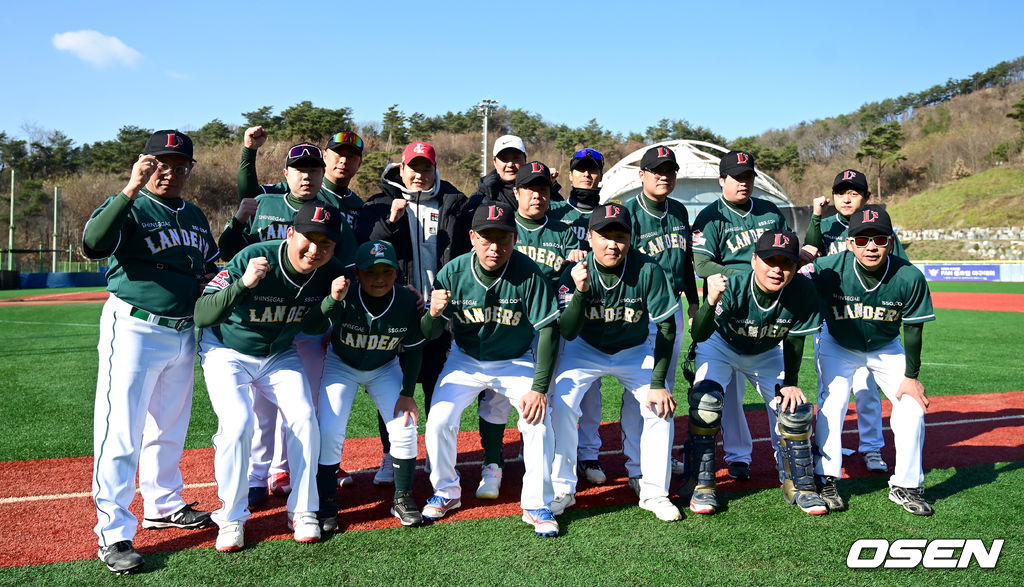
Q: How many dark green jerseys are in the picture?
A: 14